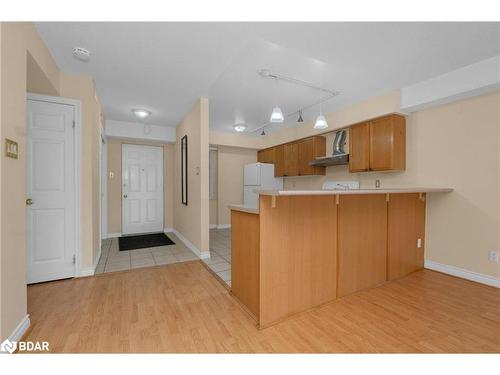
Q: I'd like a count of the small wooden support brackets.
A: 4